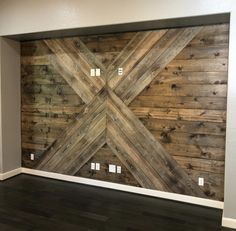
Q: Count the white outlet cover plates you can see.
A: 9